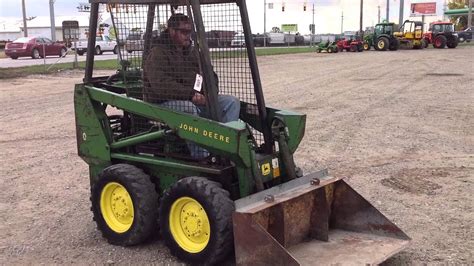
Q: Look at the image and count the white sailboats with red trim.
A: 0